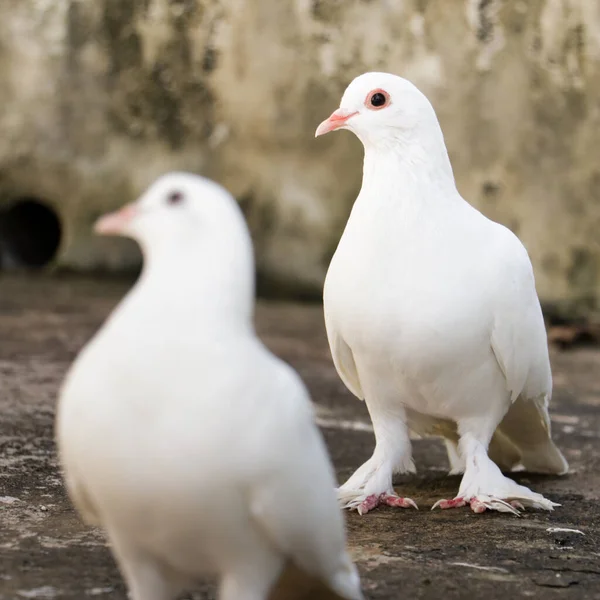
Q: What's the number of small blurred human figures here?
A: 0